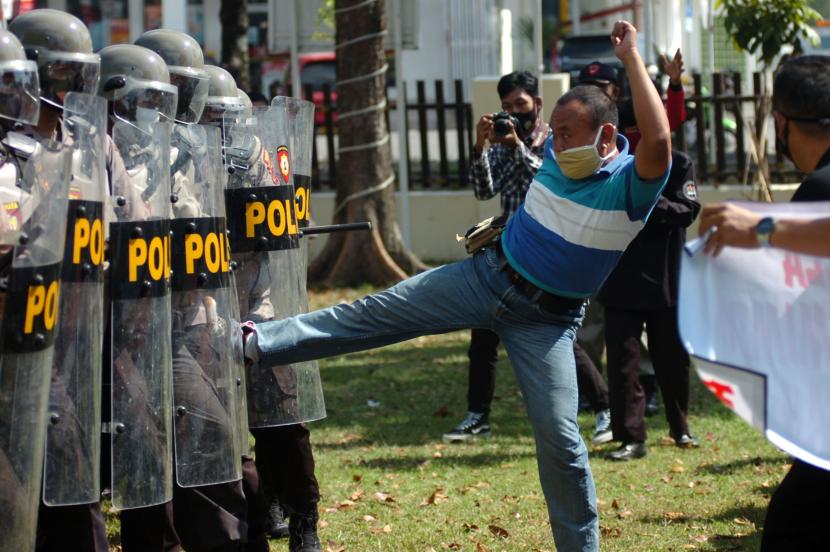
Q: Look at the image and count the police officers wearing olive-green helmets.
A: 6